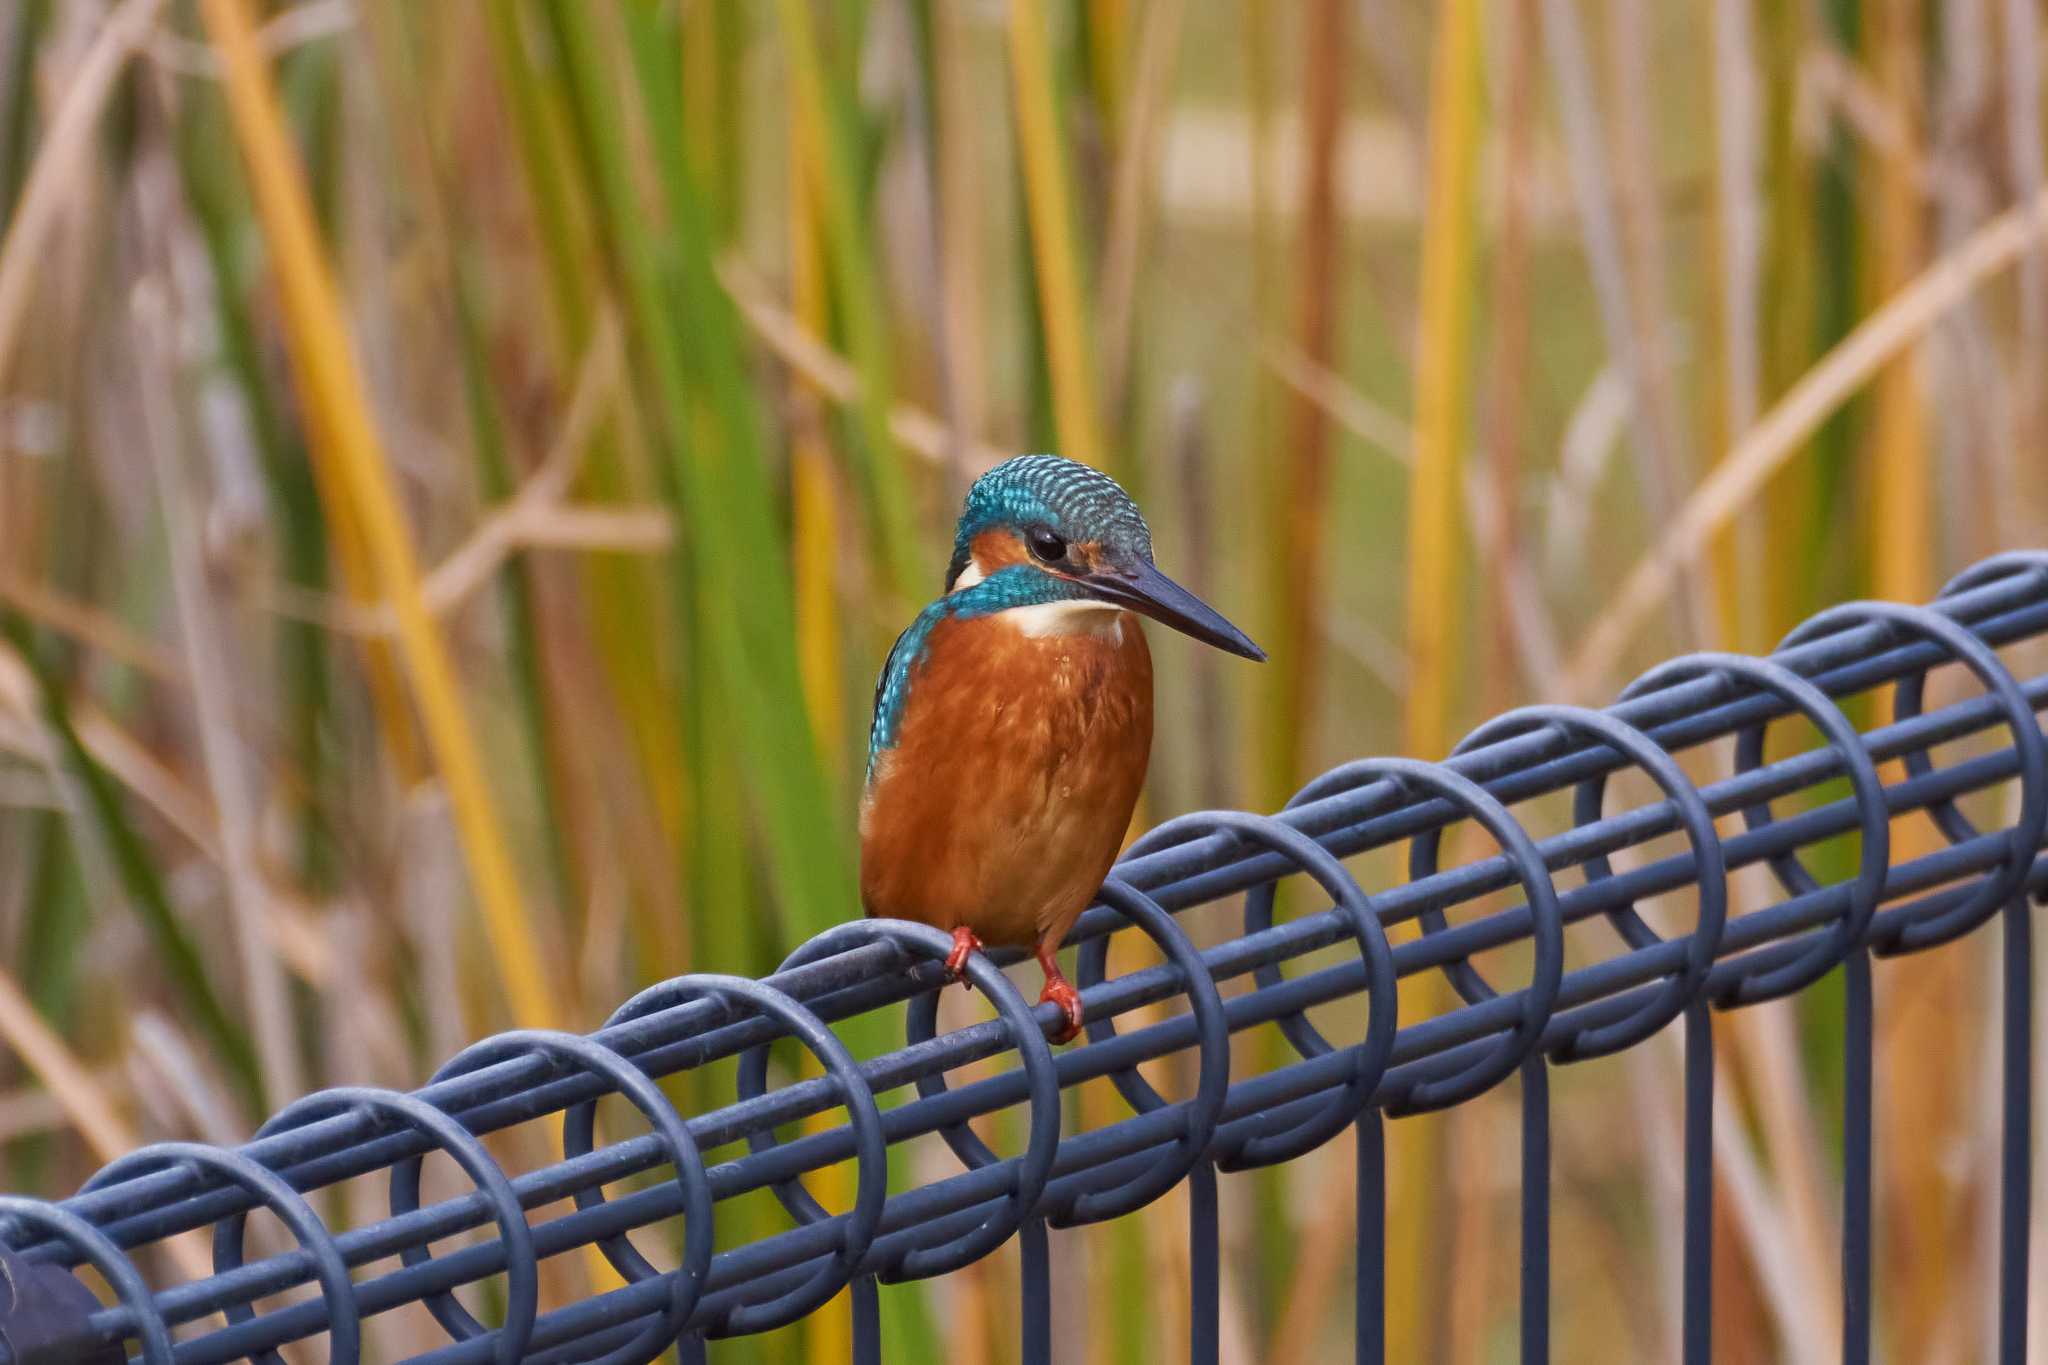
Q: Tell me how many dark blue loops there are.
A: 13